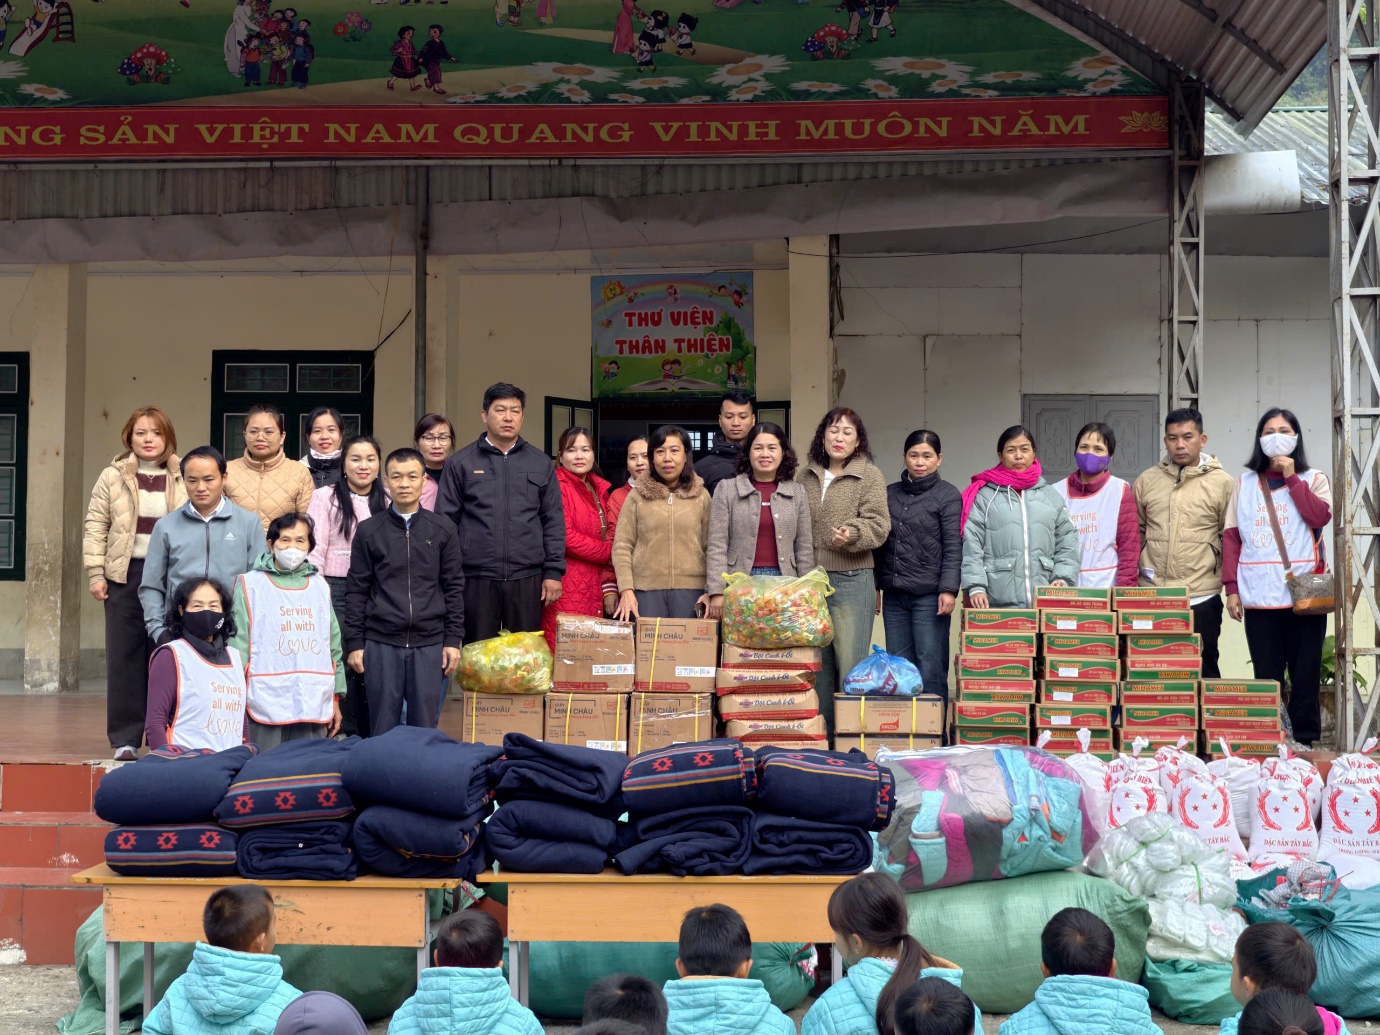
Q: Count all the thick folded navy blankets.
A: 12